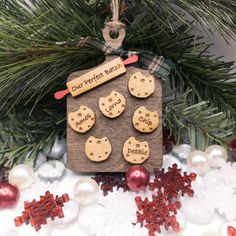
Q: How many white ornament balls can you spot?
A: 4